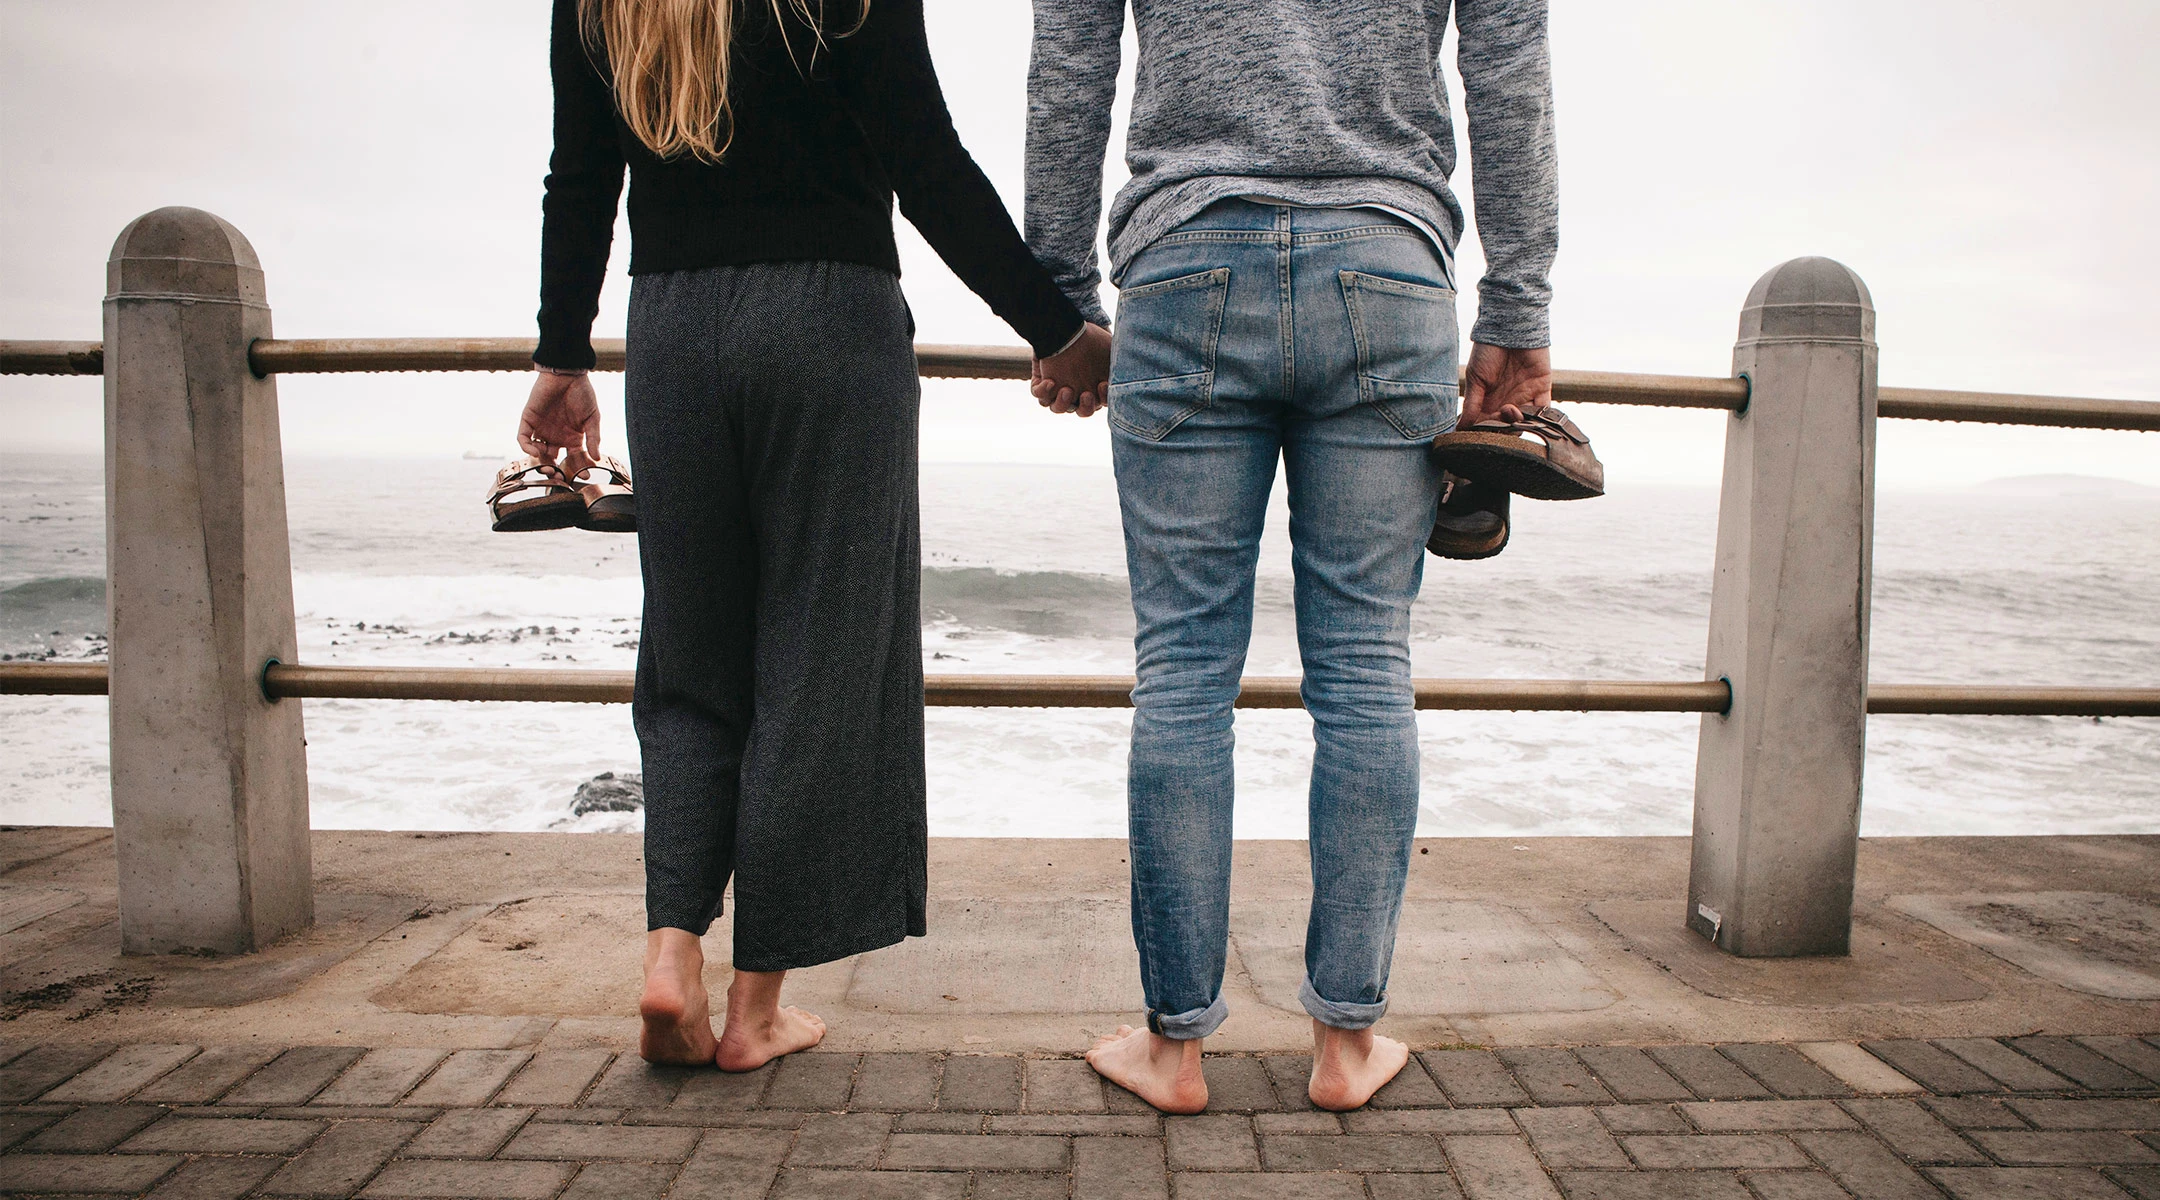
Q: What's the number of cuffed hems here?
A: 2